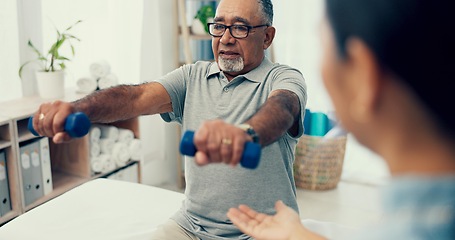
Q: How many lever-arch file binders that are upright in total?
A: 4